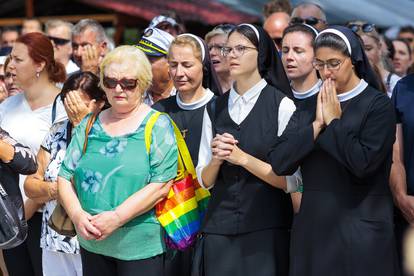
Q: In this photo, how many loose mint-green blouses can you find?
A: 1